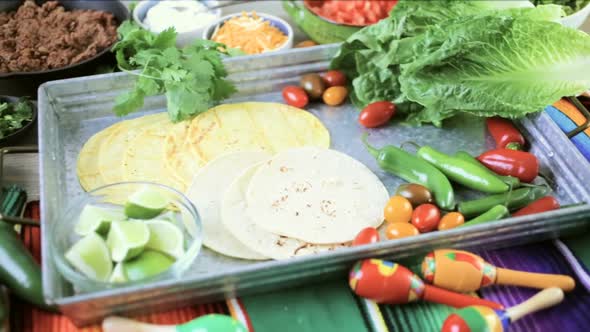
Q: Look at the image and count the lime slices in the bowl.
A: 6